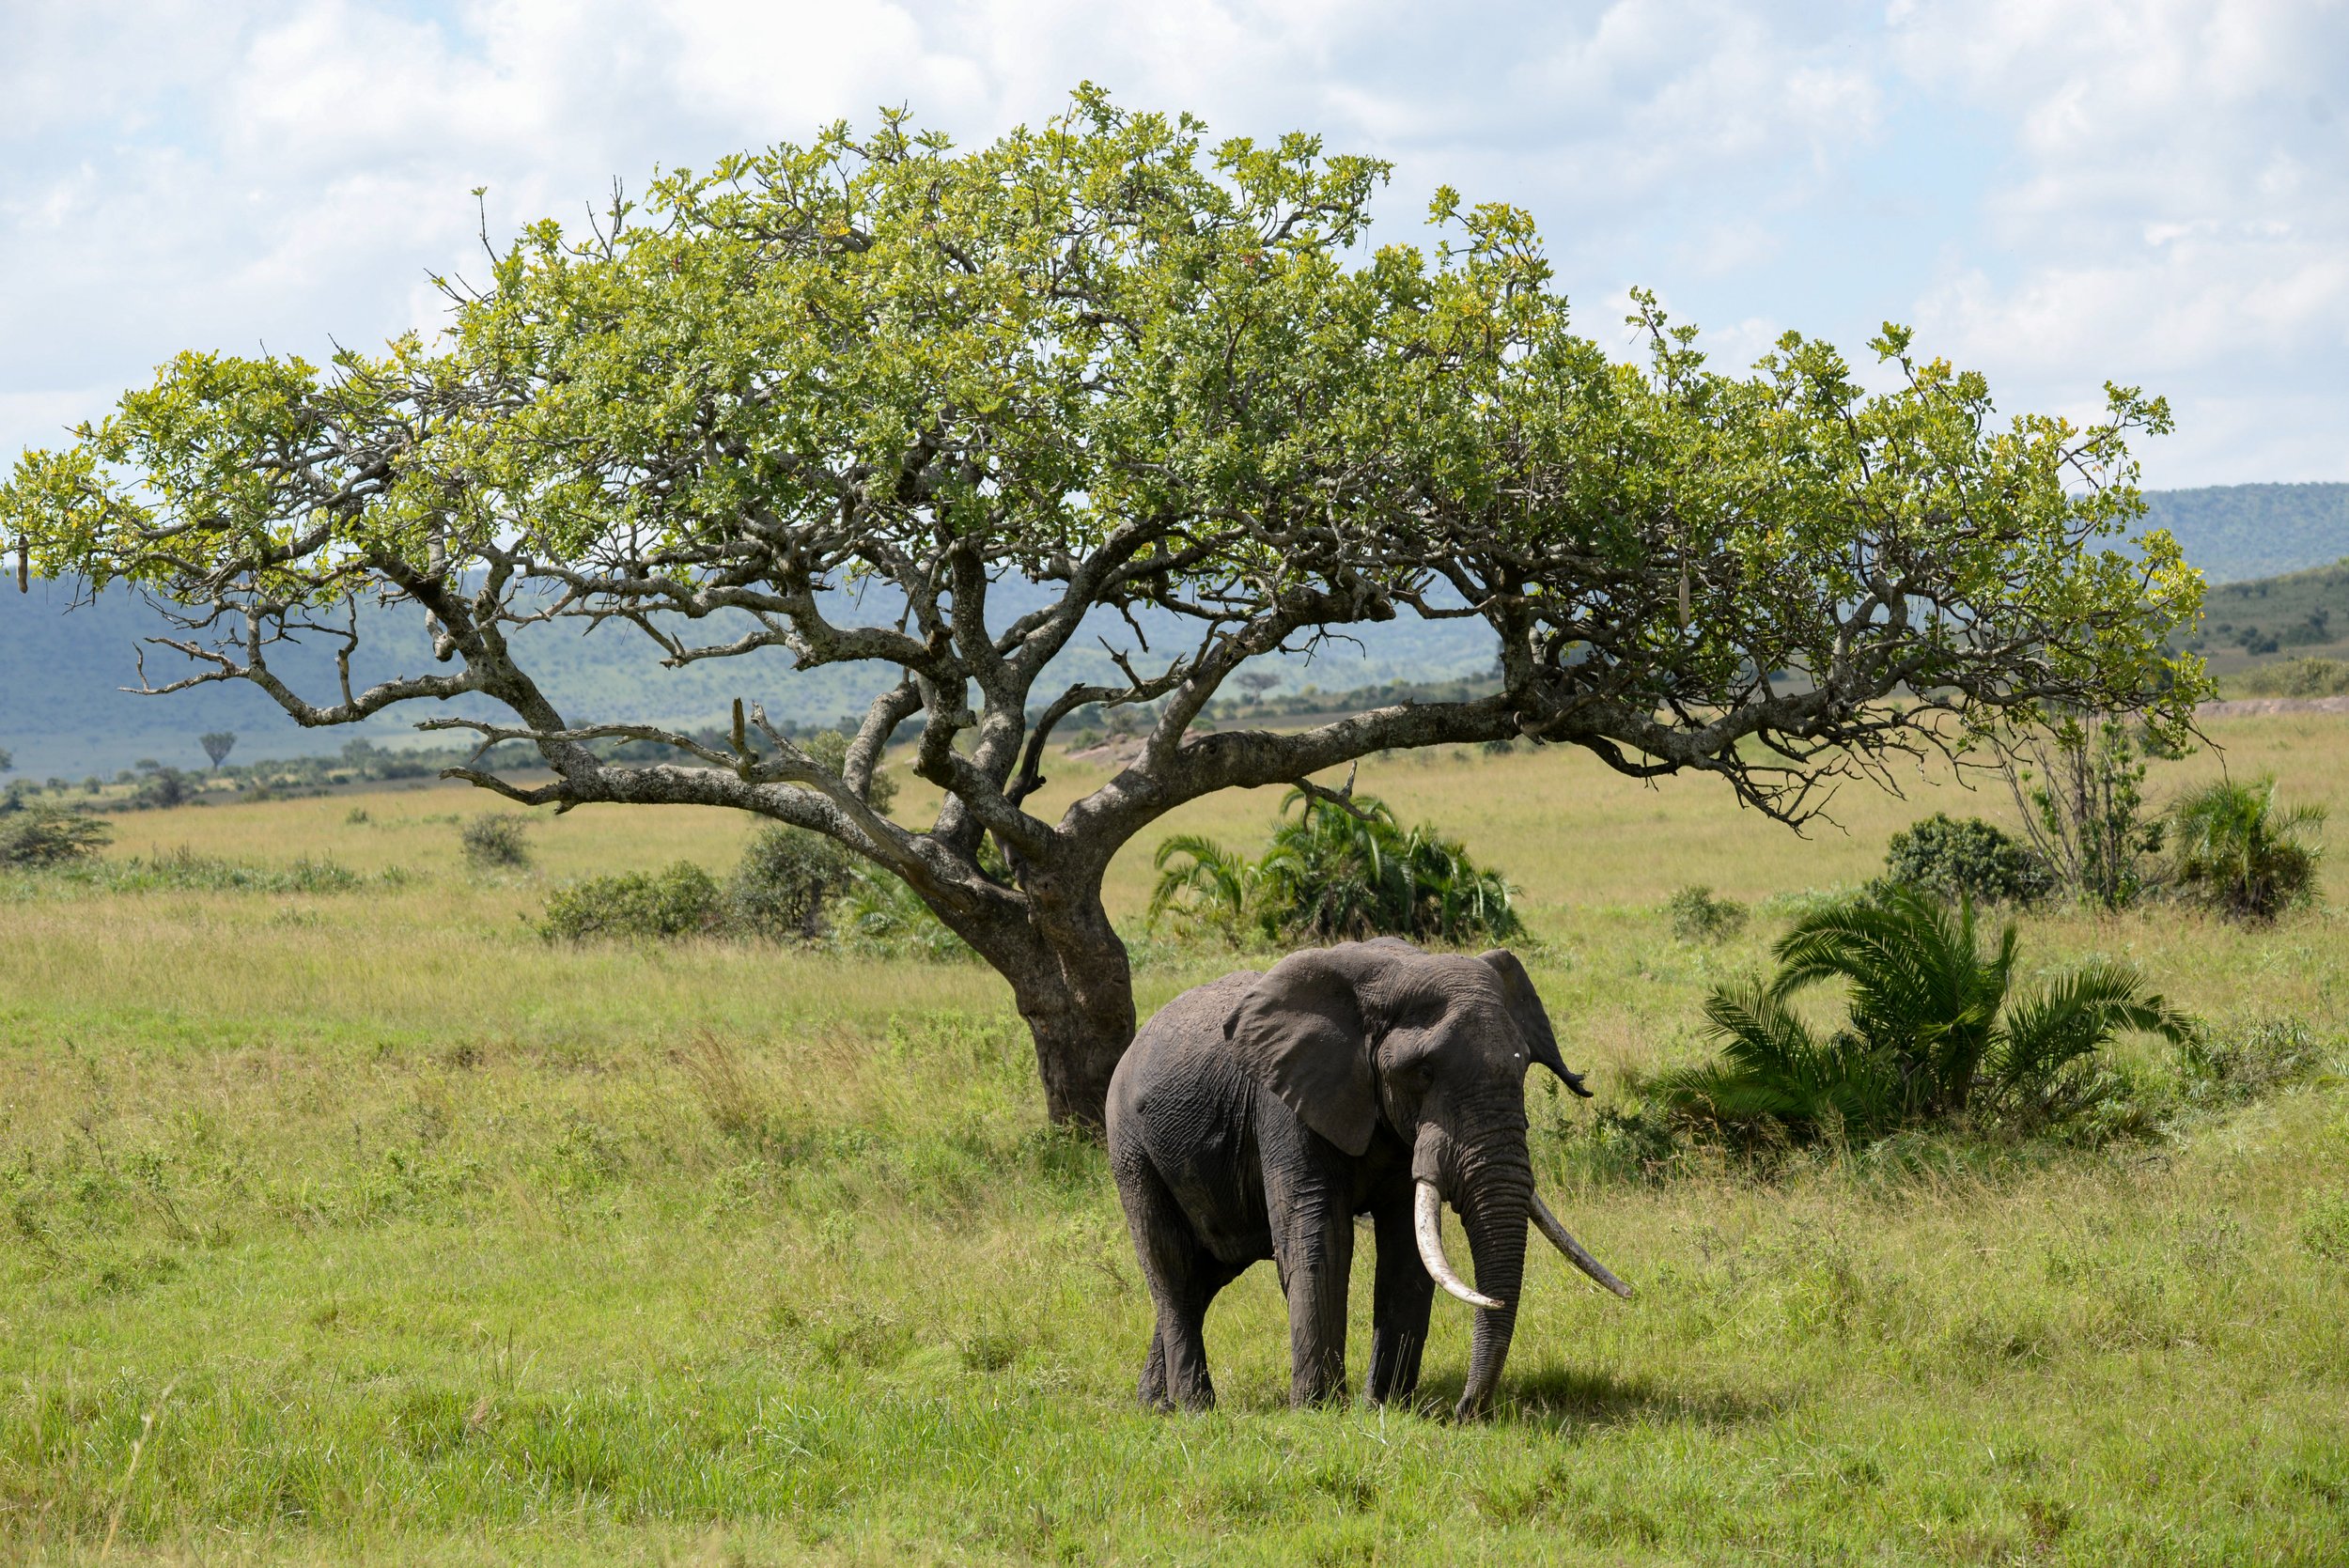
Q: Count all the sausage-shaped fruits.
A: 2